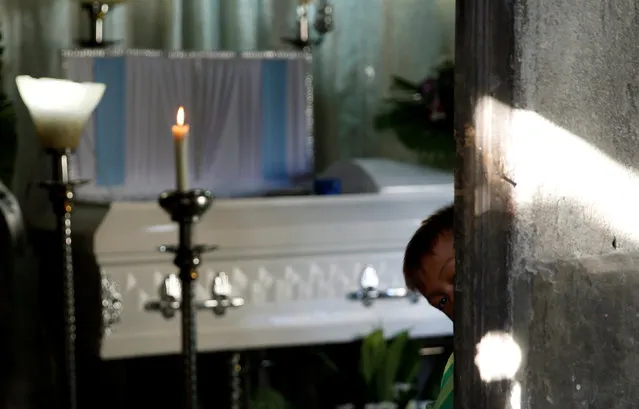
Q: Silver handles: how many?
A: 2